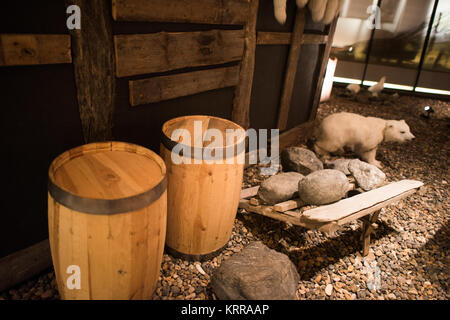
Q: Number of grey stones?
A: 6